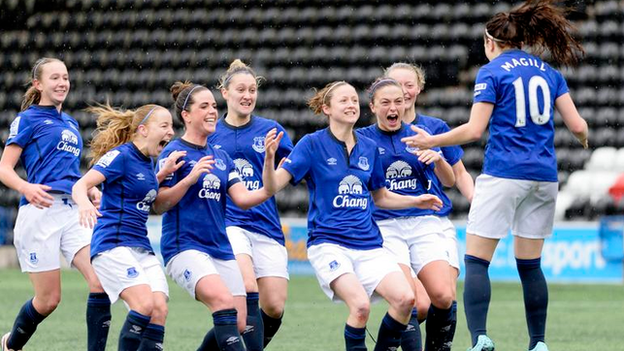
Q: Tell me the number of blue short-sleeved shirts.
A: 8